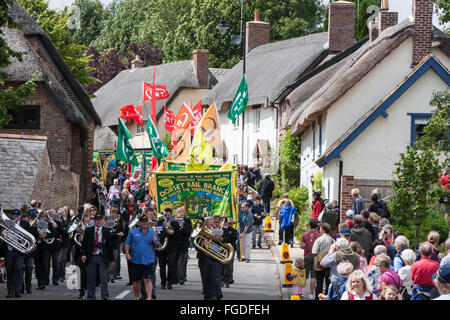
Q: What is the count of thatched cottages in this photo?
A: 4